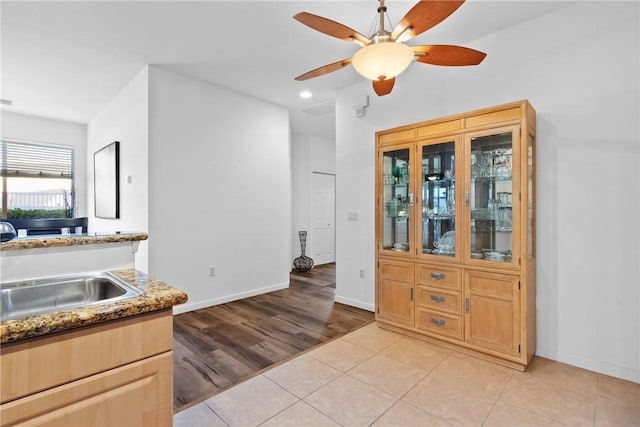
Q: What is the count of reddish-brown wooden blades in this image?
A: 5